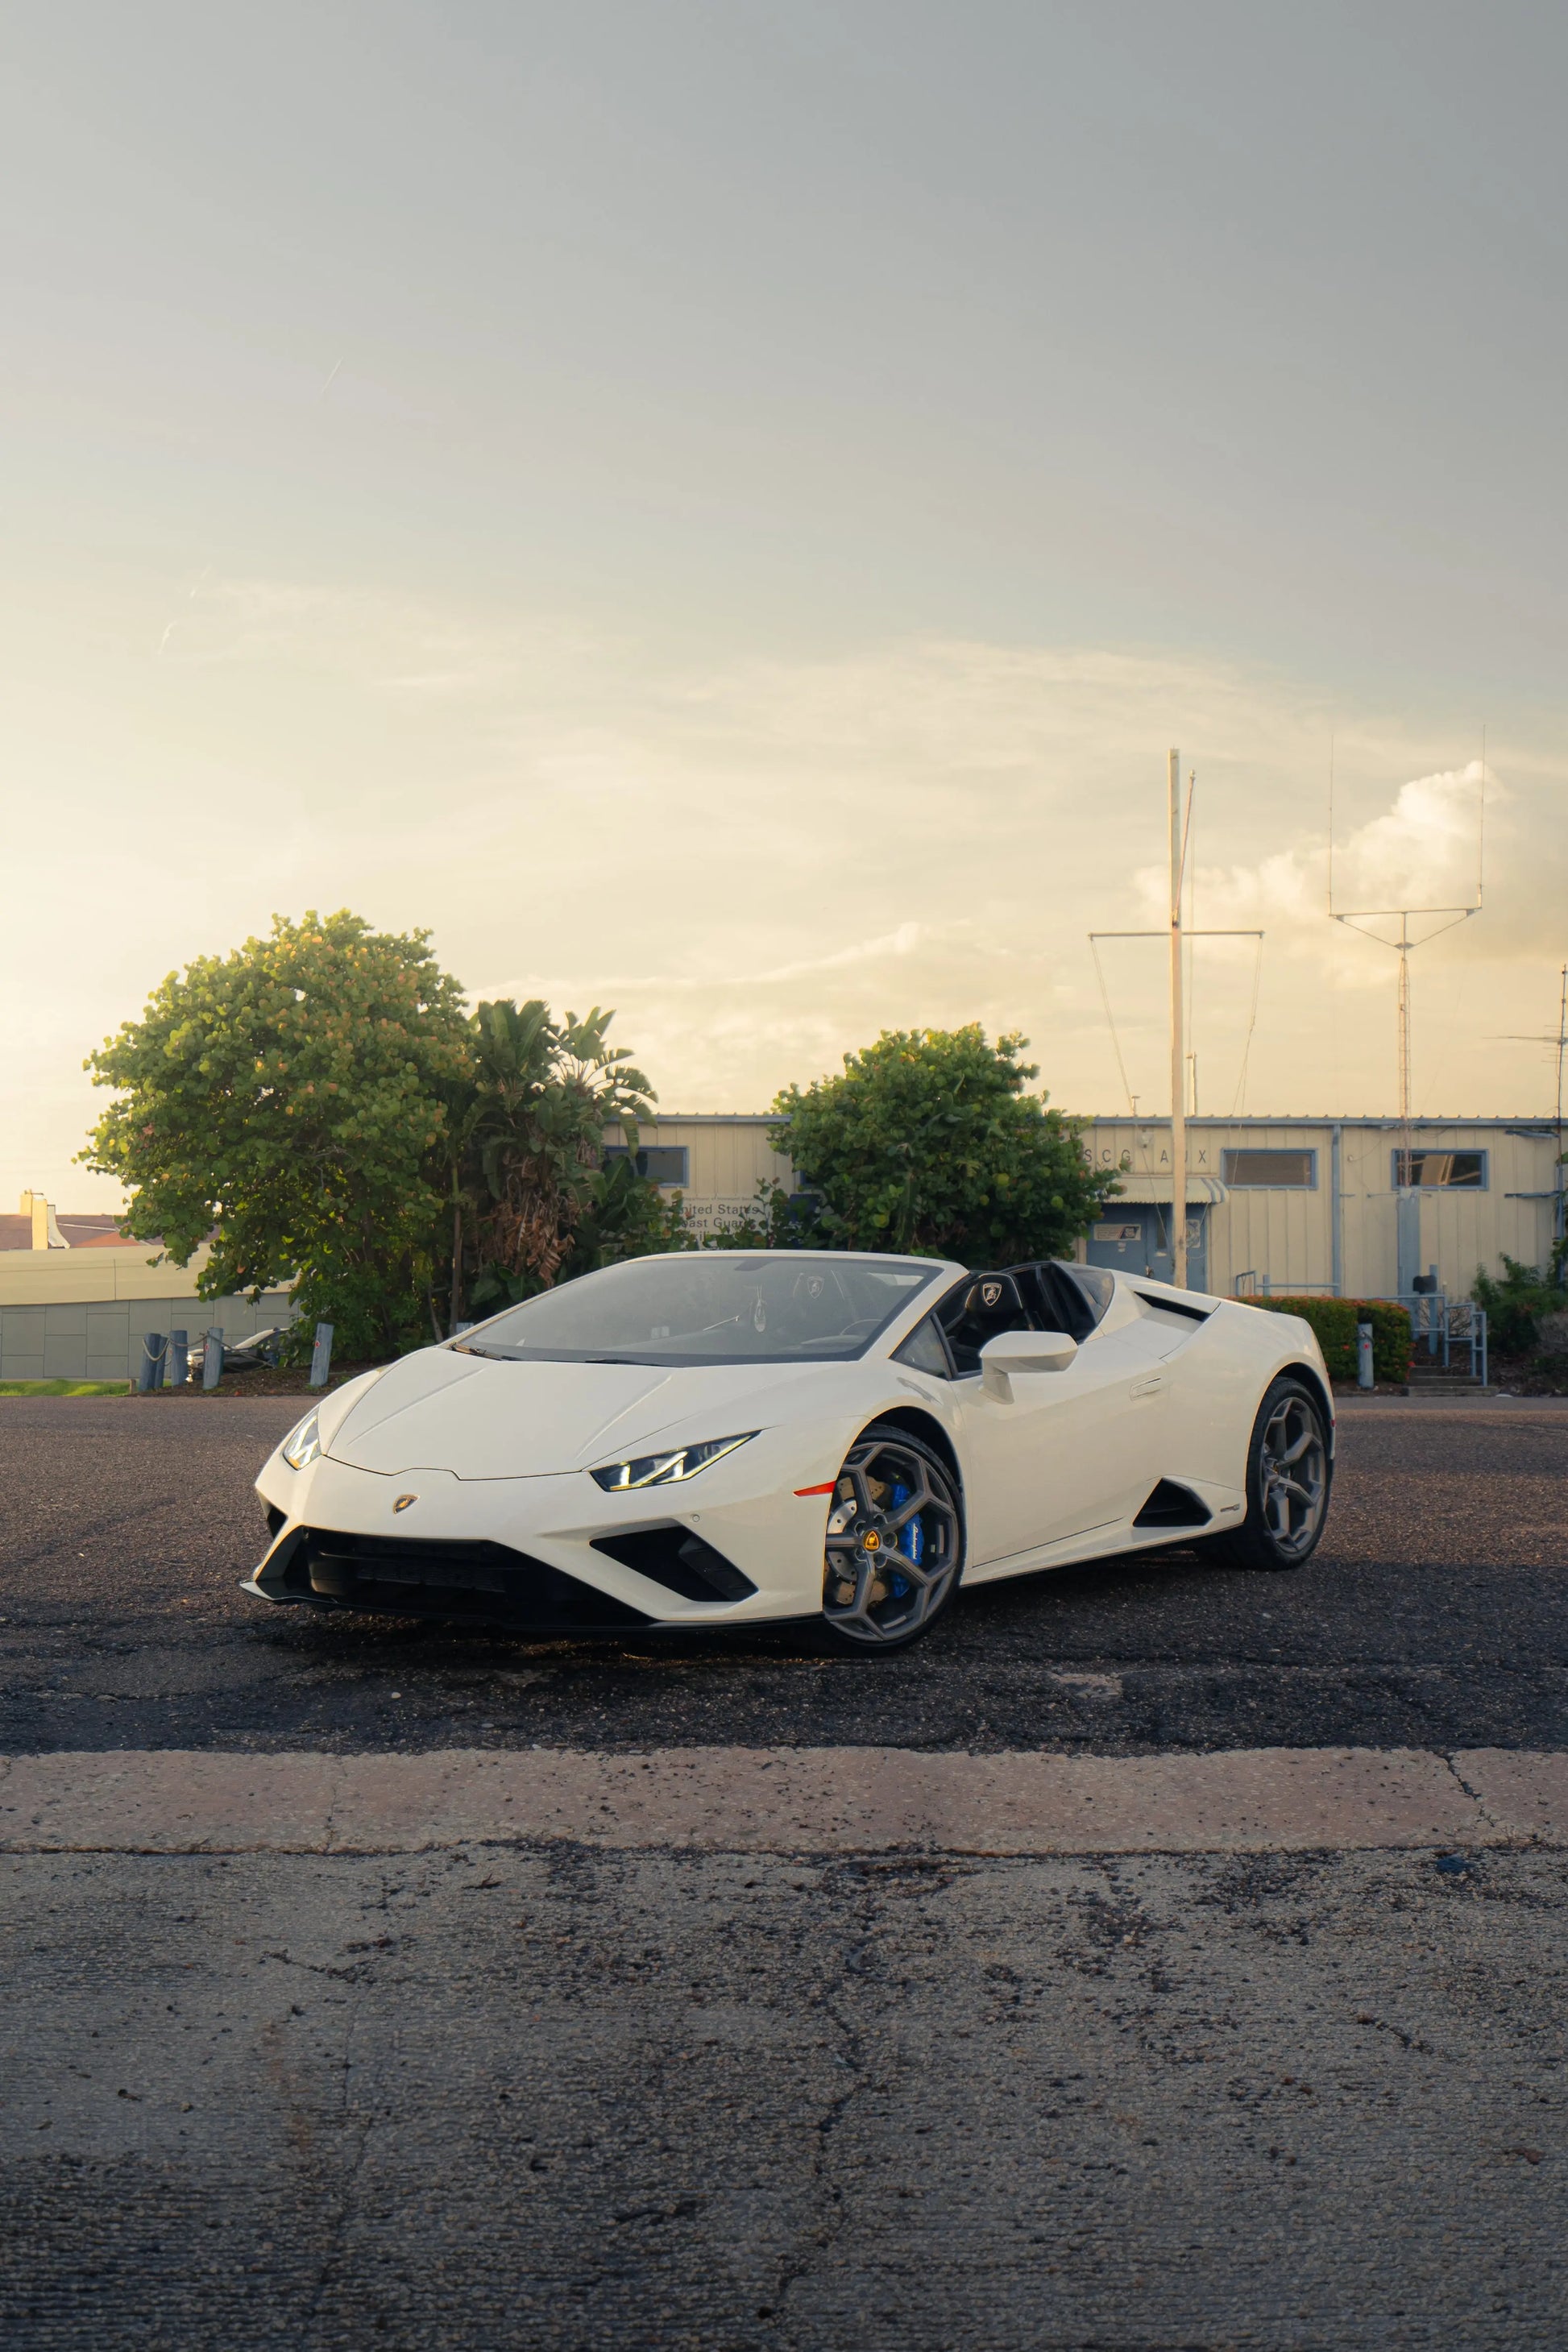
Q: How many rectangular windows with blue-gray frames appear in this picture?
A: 3